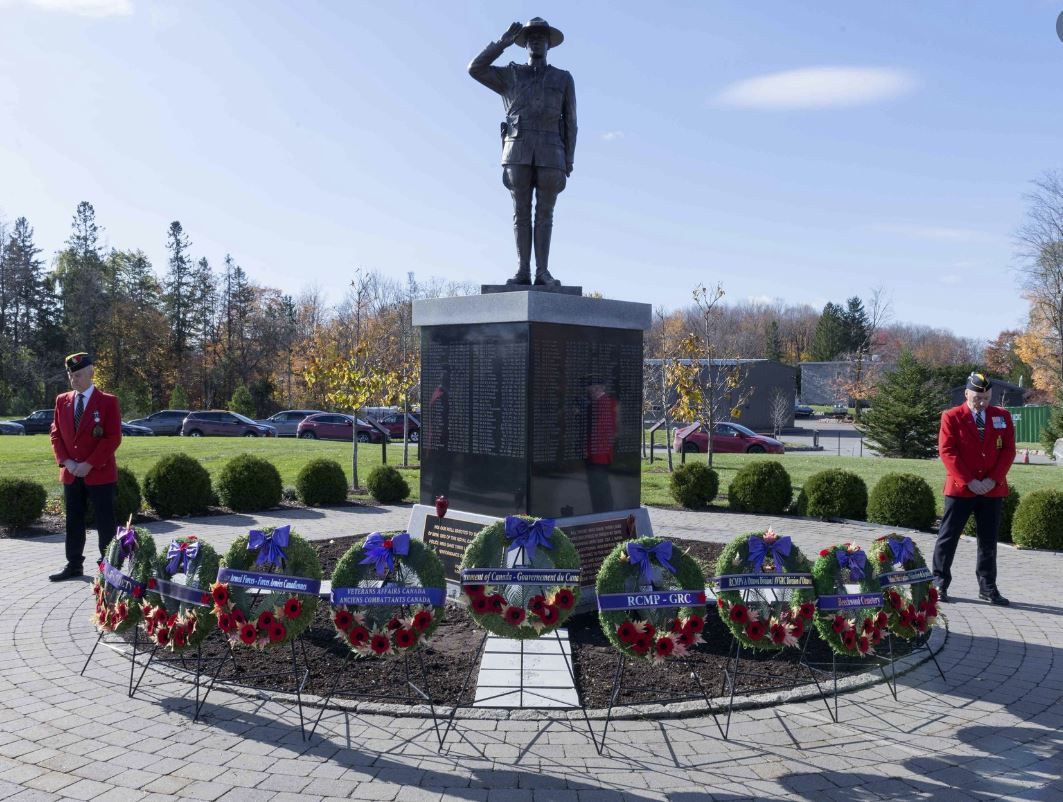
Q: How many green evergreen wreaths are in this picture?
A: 9